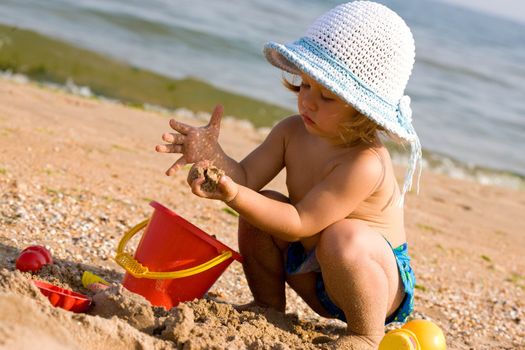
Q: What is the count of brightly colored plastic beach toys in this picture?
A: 5